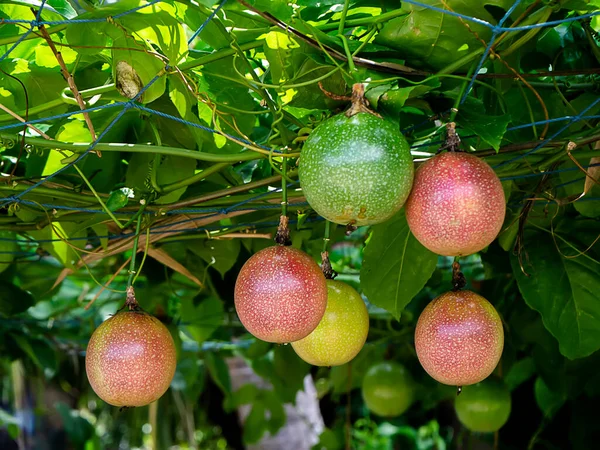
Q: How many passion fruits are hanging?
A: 8